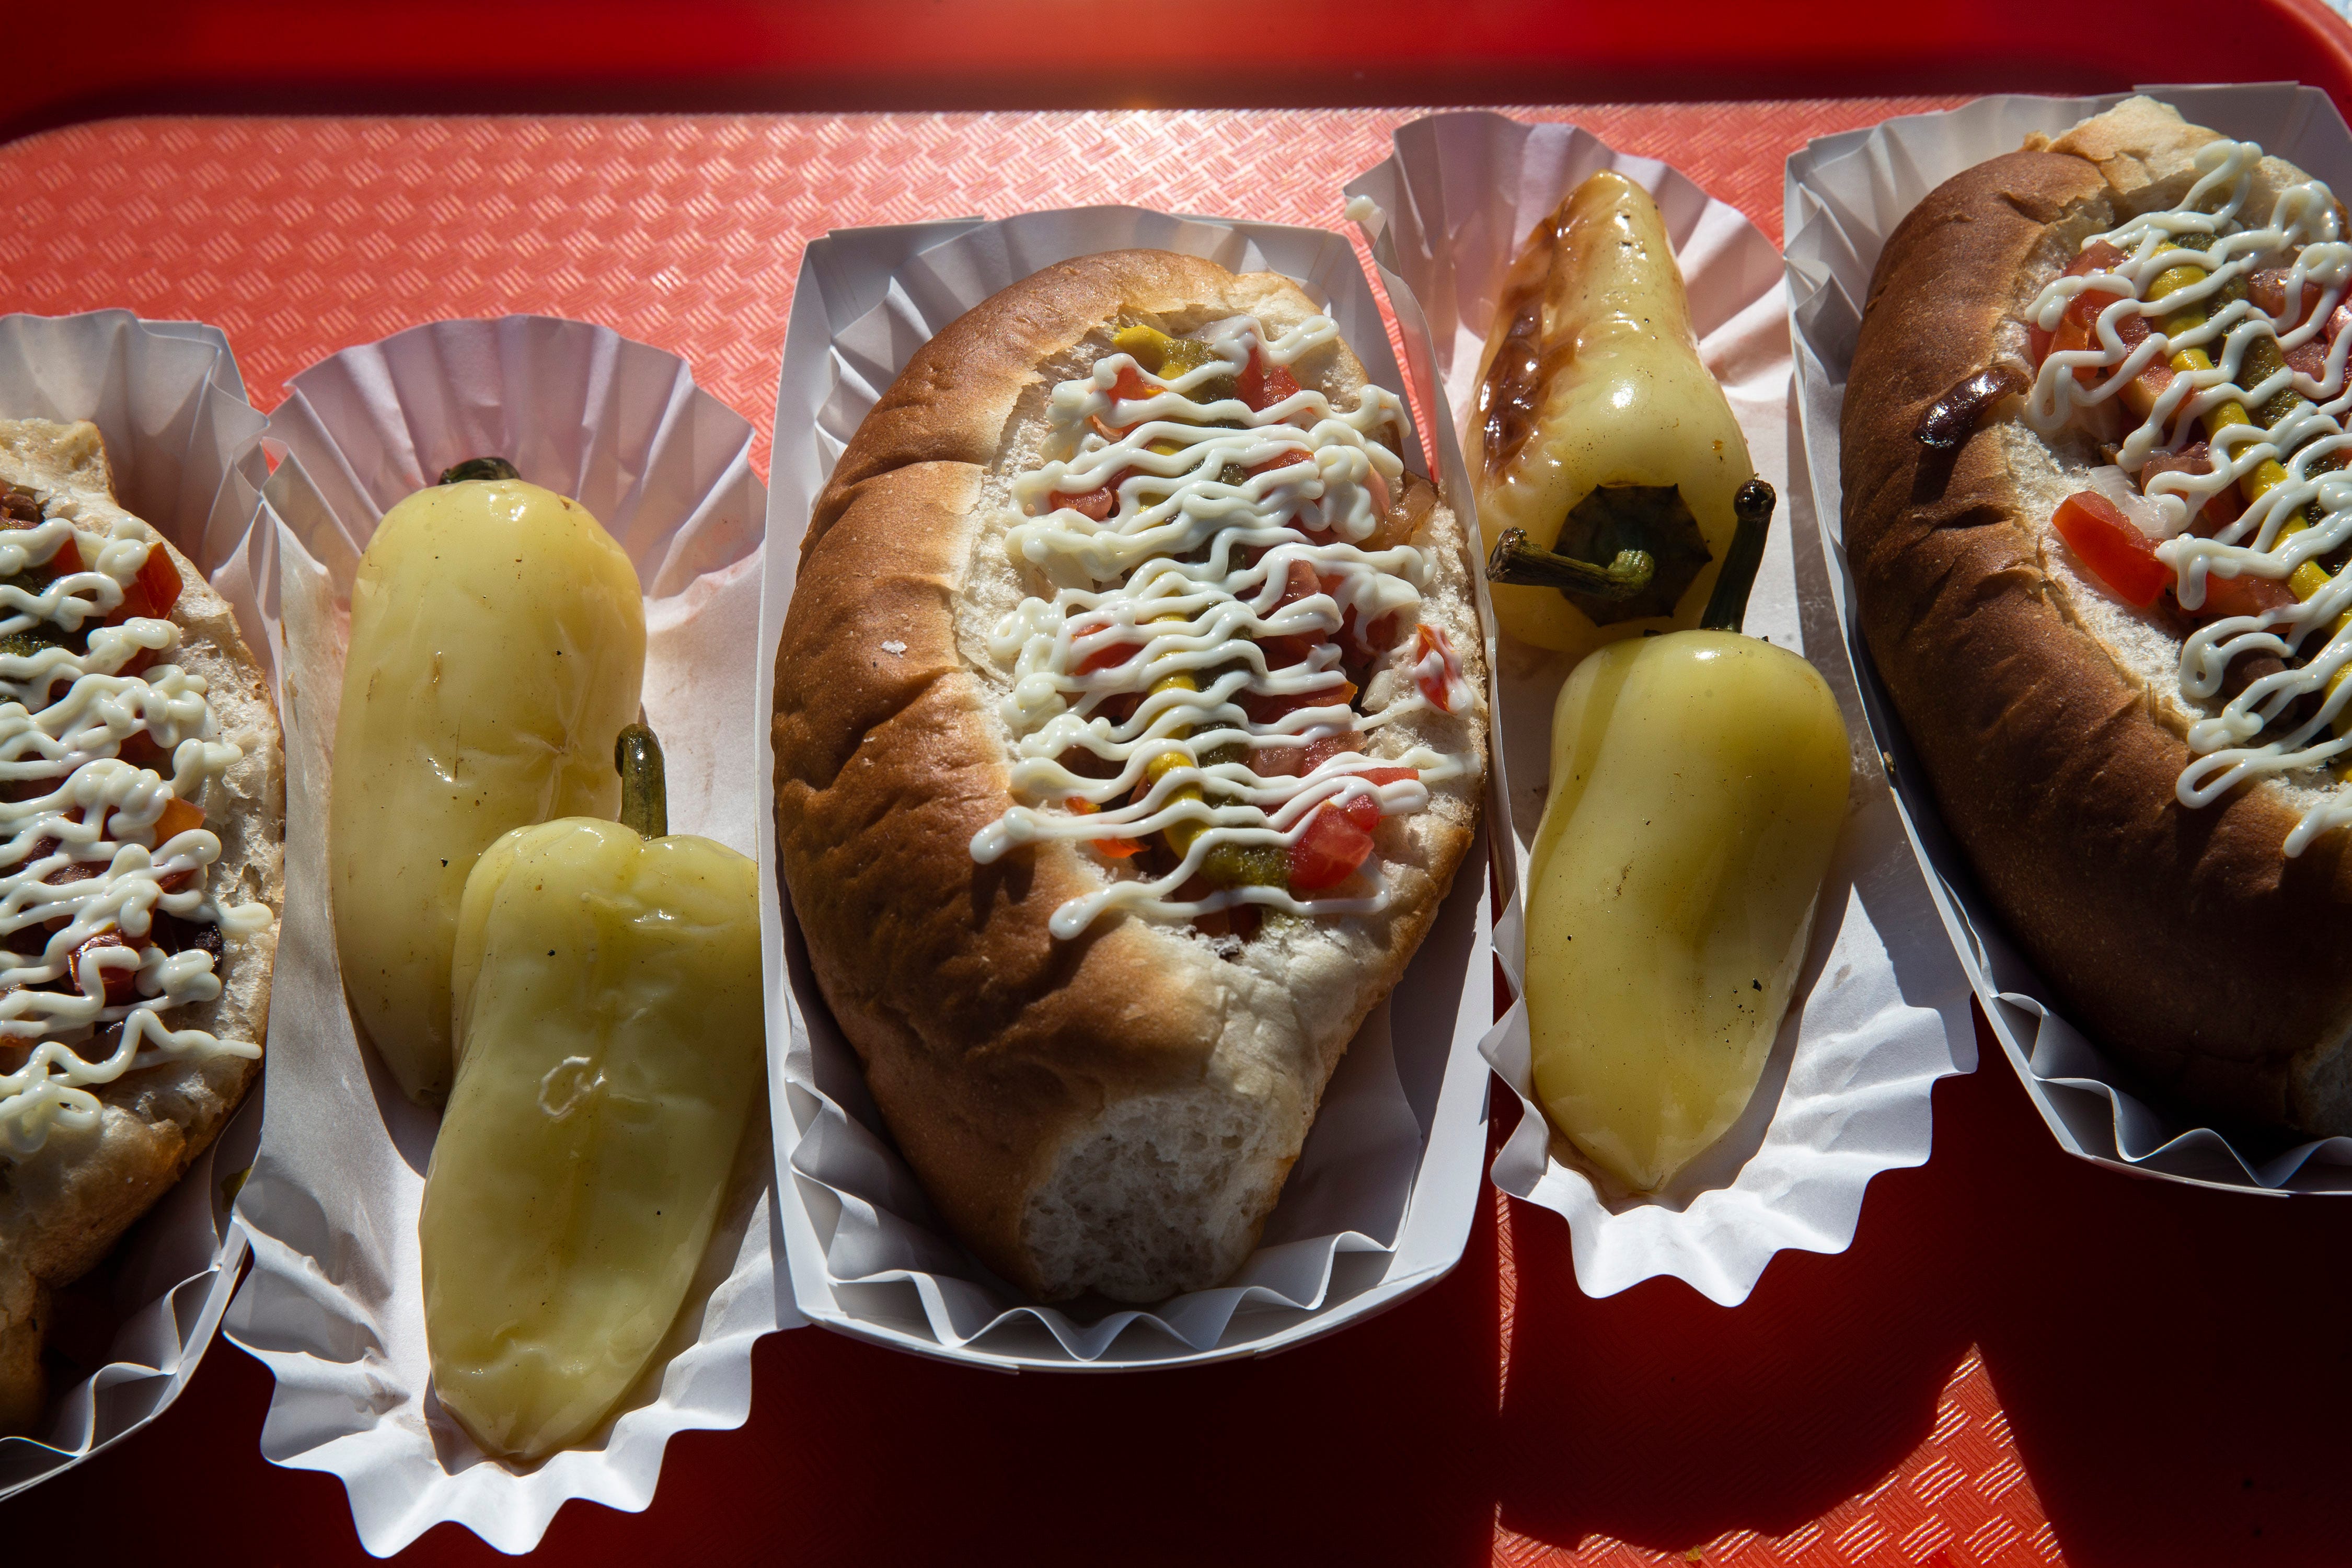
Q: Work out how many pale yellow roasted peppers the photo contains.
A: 4